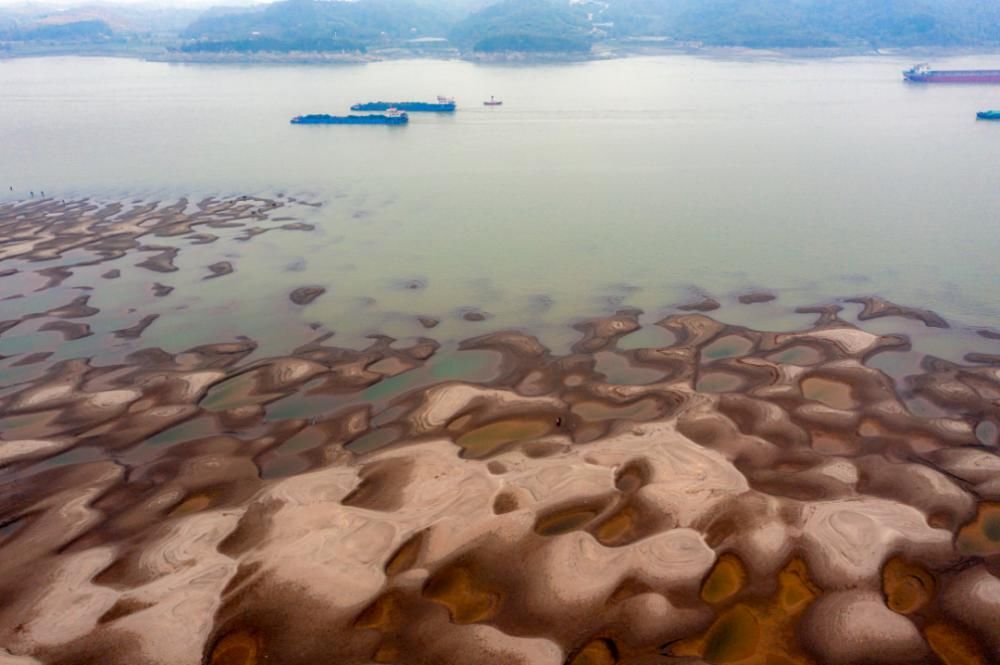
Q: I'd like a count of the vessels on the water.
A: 5